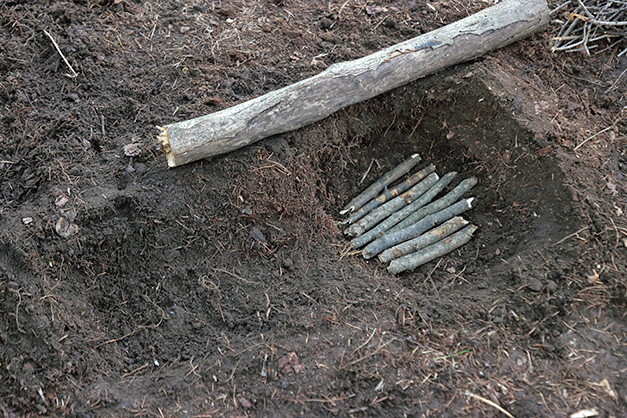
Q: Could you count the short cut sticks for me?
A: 8